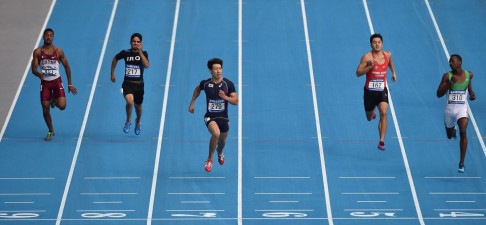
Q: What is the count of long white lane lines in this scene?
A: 7